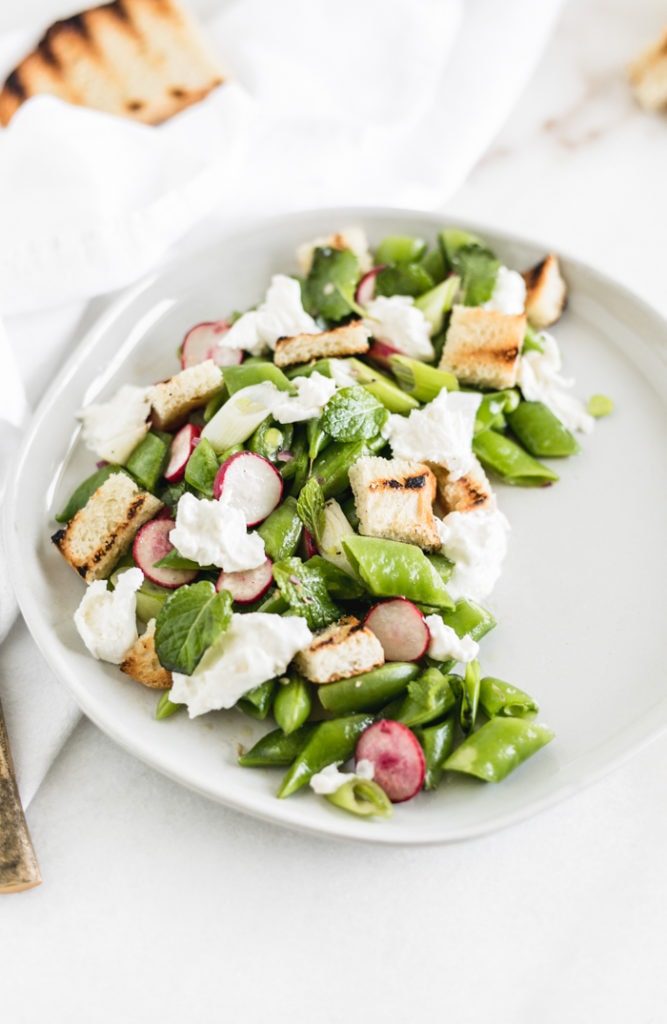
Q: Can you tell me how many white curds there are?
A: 13